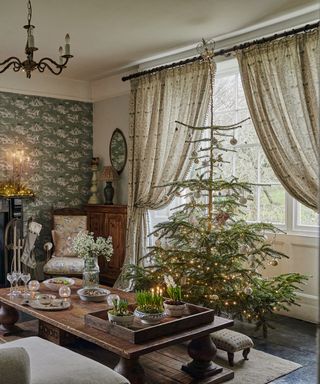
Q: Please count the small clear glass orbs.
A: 3